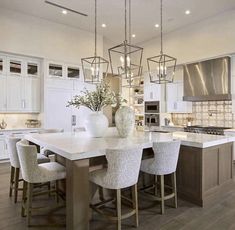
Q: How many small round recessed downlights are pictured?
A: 5